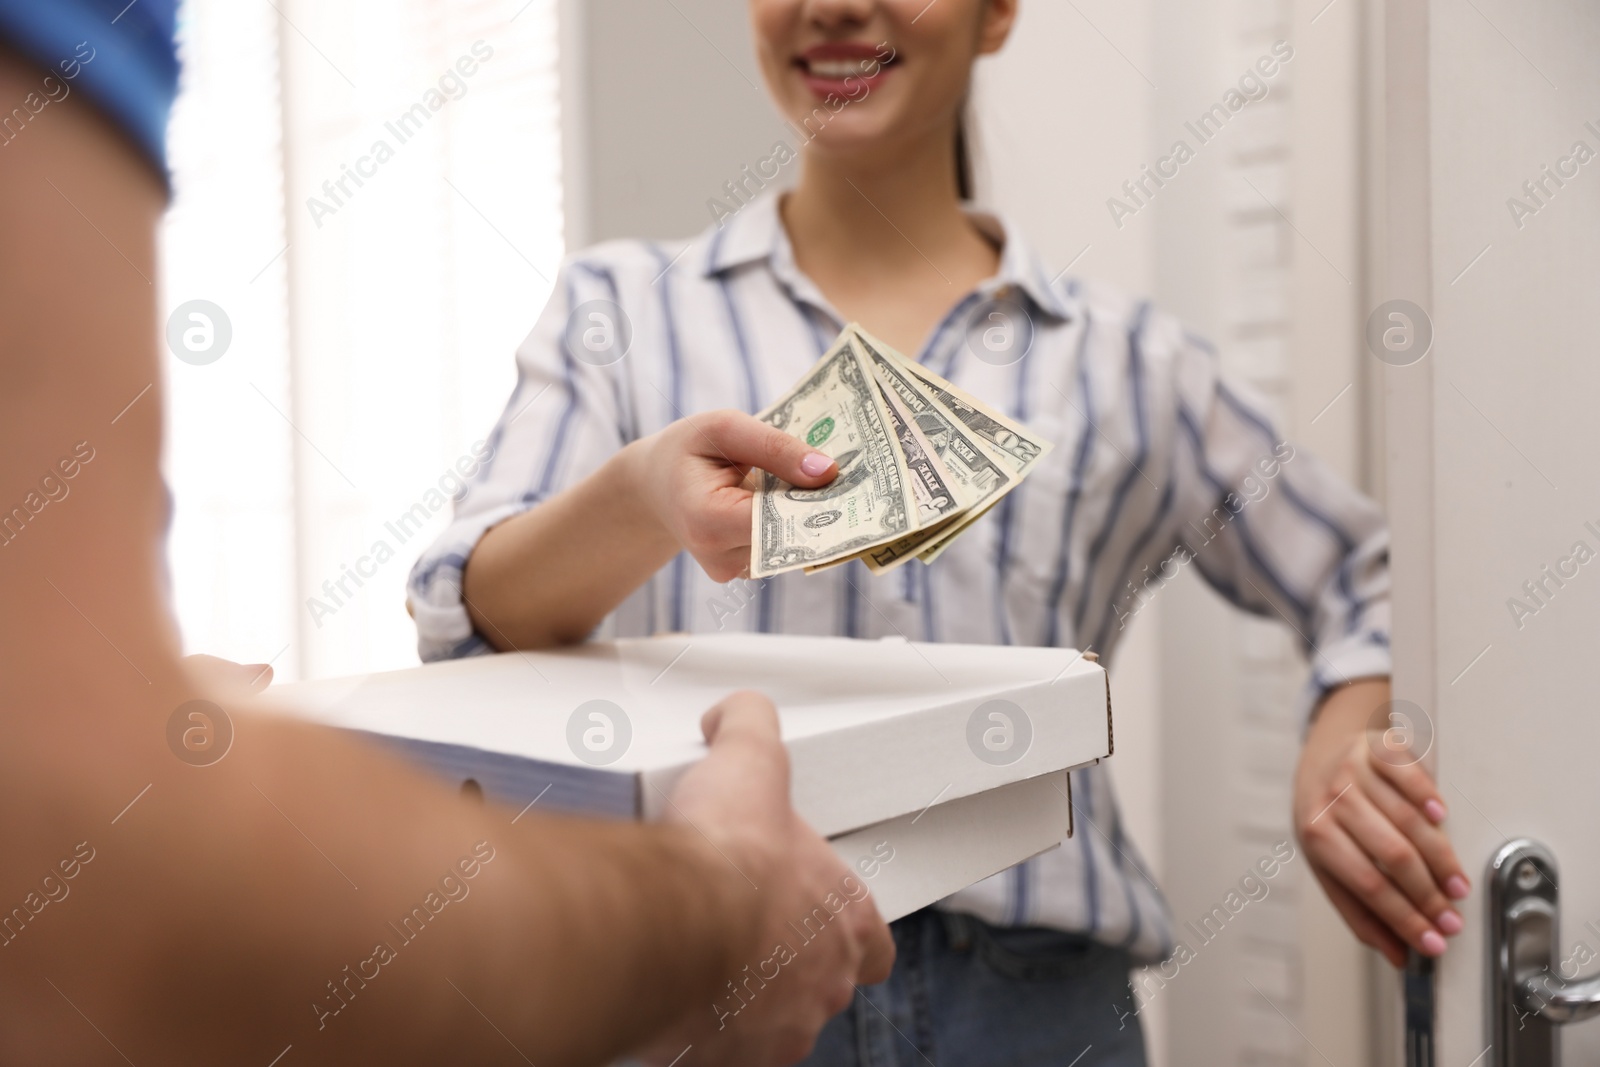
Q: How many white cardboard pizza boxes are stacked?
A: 2